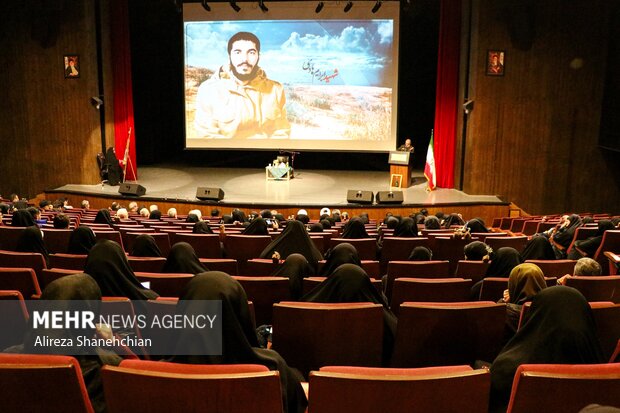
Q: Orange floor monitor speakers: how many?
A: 0